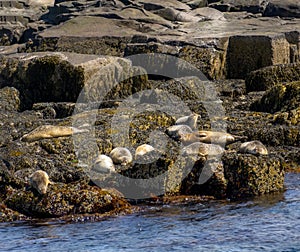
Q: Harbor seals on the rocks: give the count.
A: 10